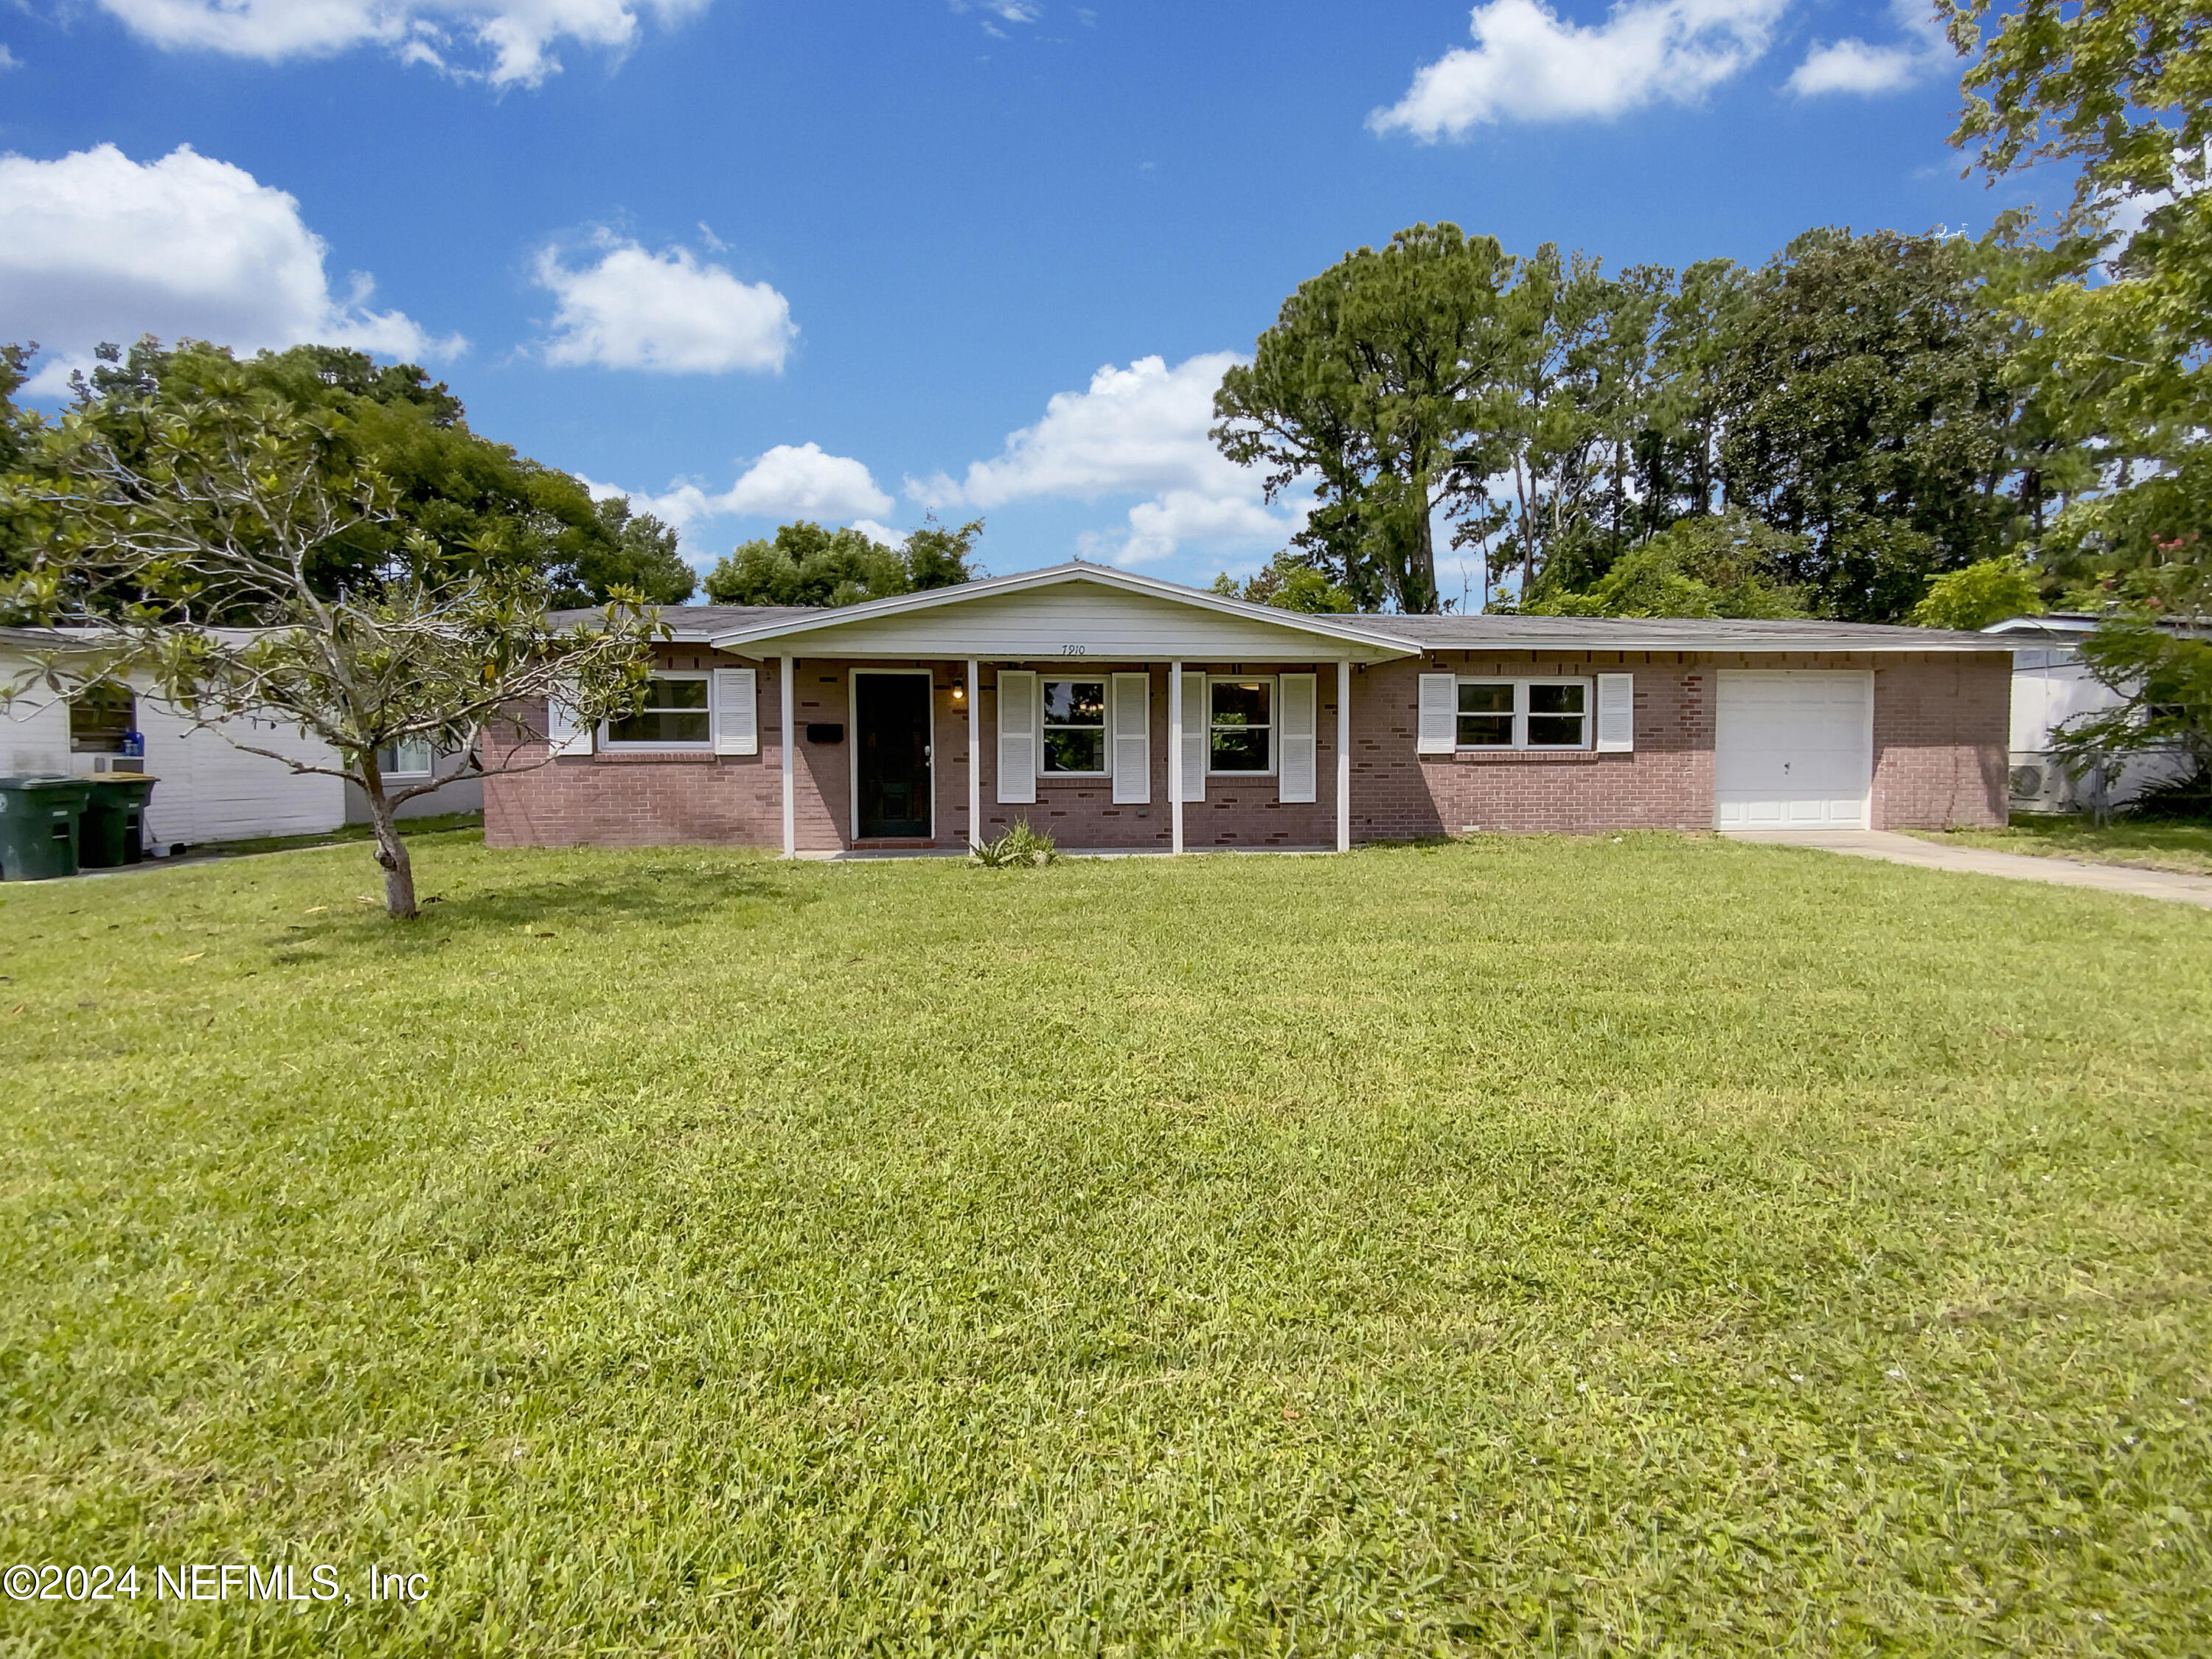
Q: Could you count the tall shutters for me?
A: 4